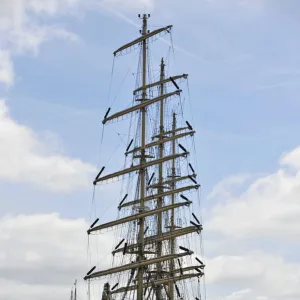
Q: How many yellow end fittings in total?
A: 0